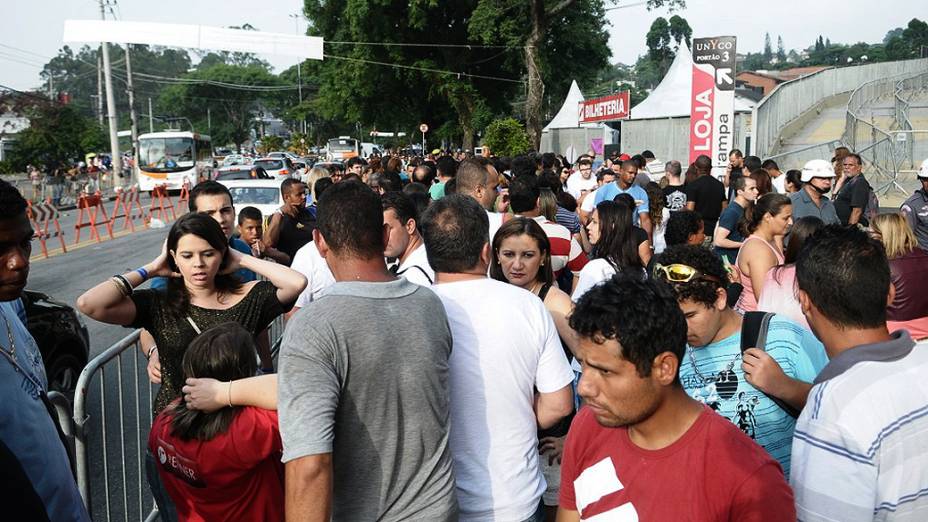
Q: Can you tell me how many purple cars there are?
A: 0